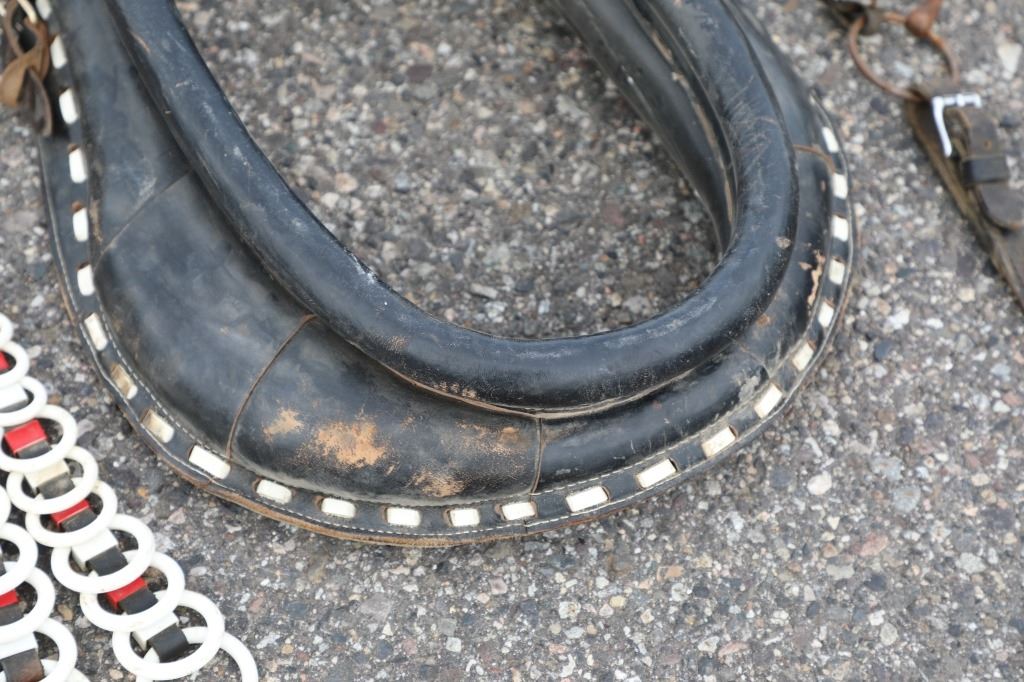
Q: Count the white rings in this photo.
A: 15